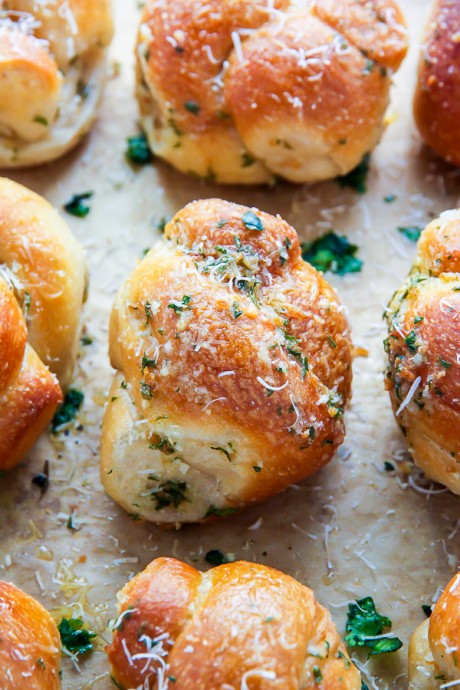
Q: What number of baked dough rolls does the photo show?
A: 9